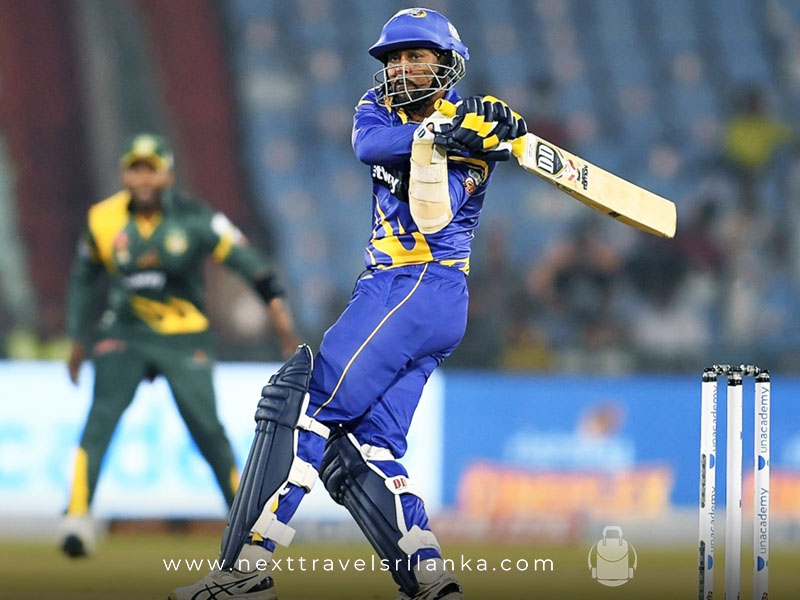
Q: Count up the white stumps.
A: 3